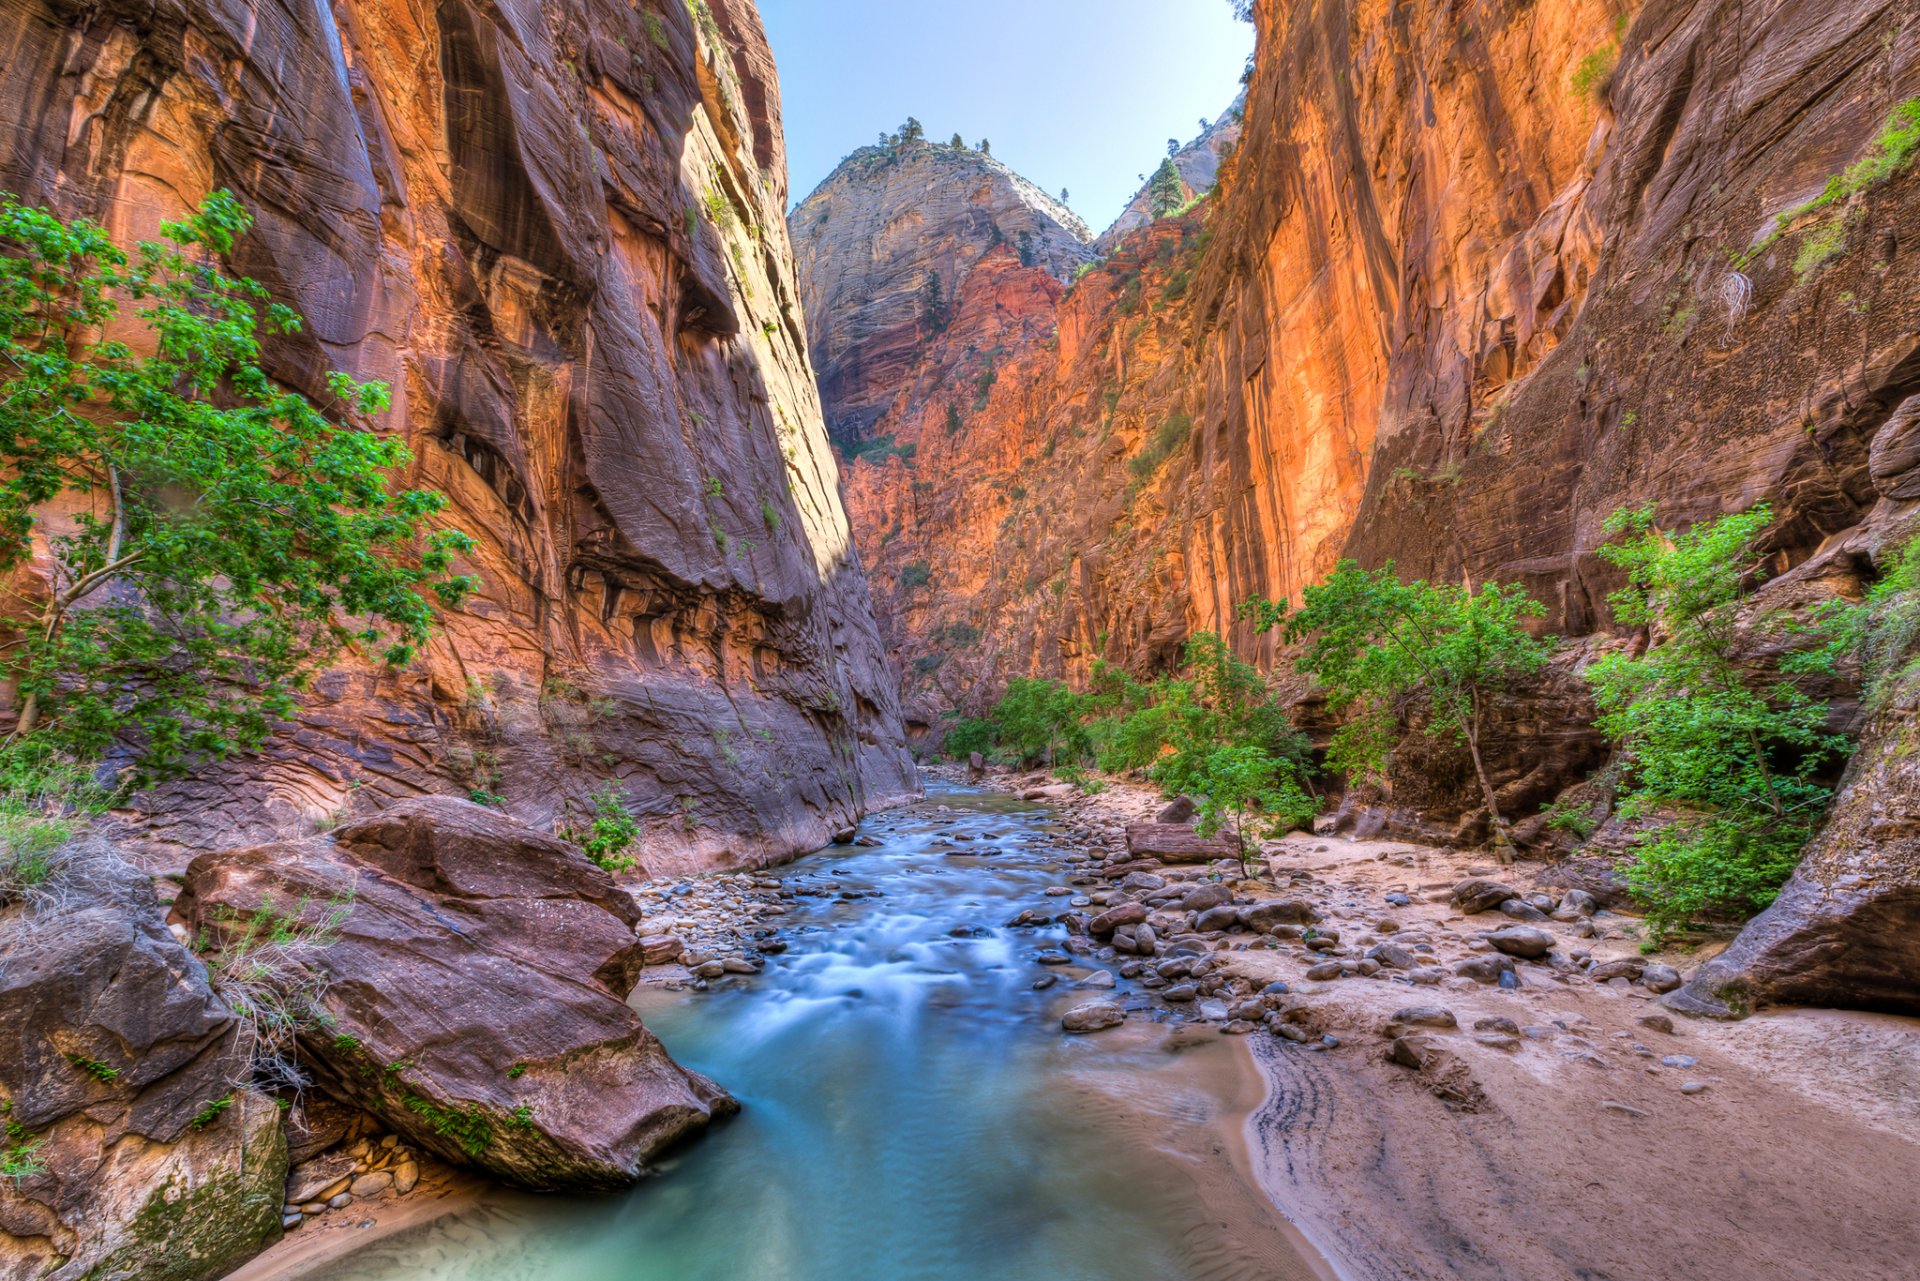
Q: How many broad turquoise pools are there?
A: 1